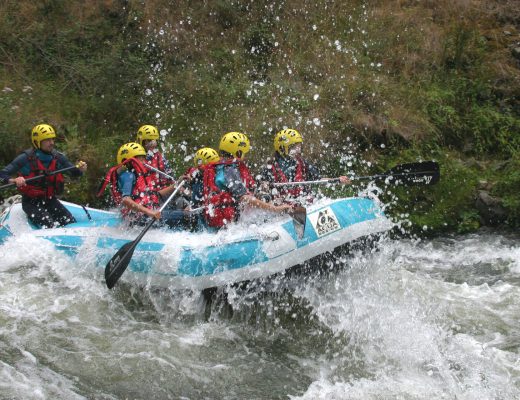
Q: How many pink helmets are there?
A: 0